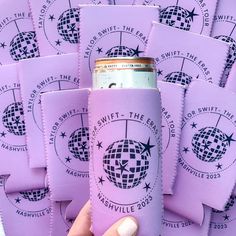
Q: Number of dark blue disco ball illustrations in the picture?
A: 12